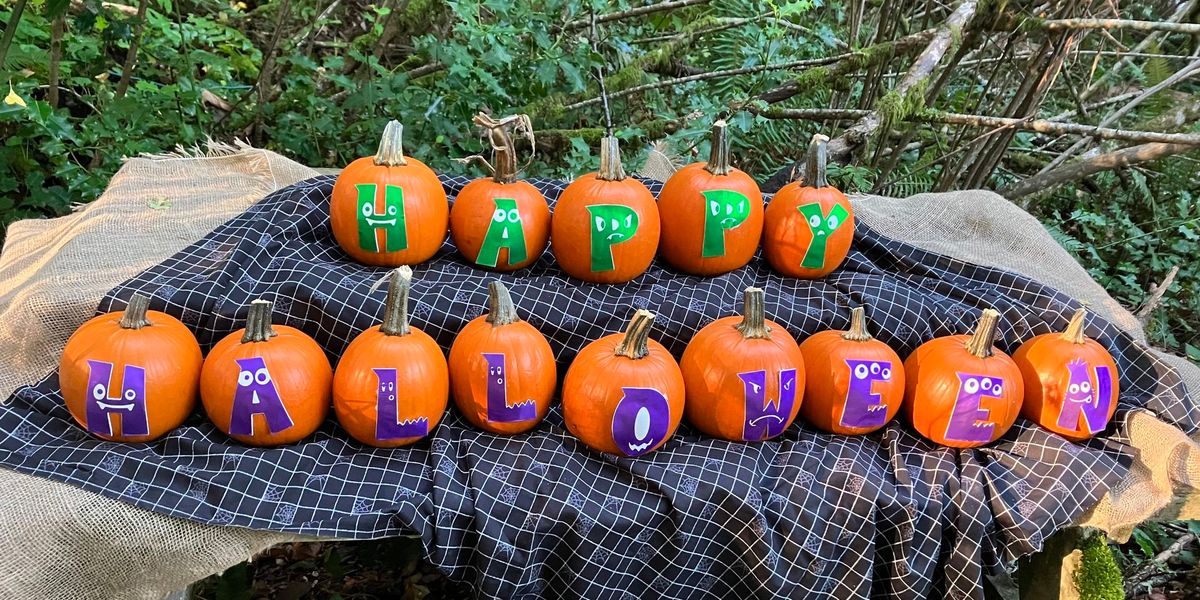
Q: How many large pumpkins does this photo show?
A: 14